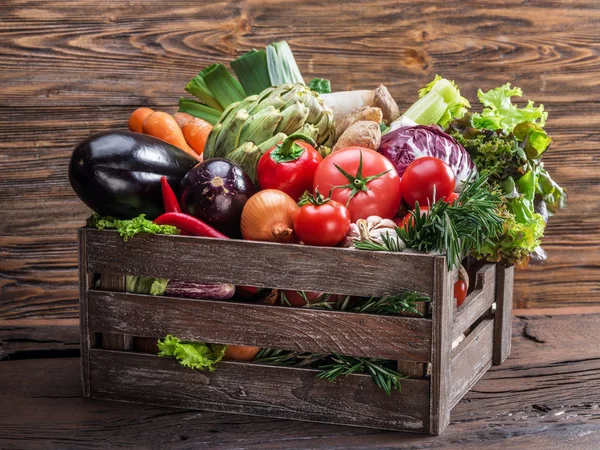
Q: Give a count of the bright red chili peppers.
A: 2